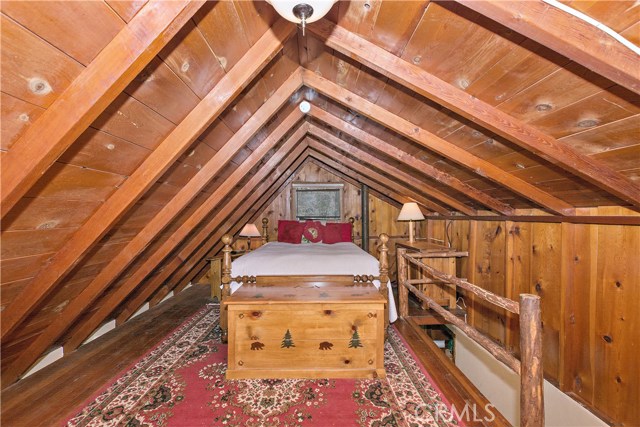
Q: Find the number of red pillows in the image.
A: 3